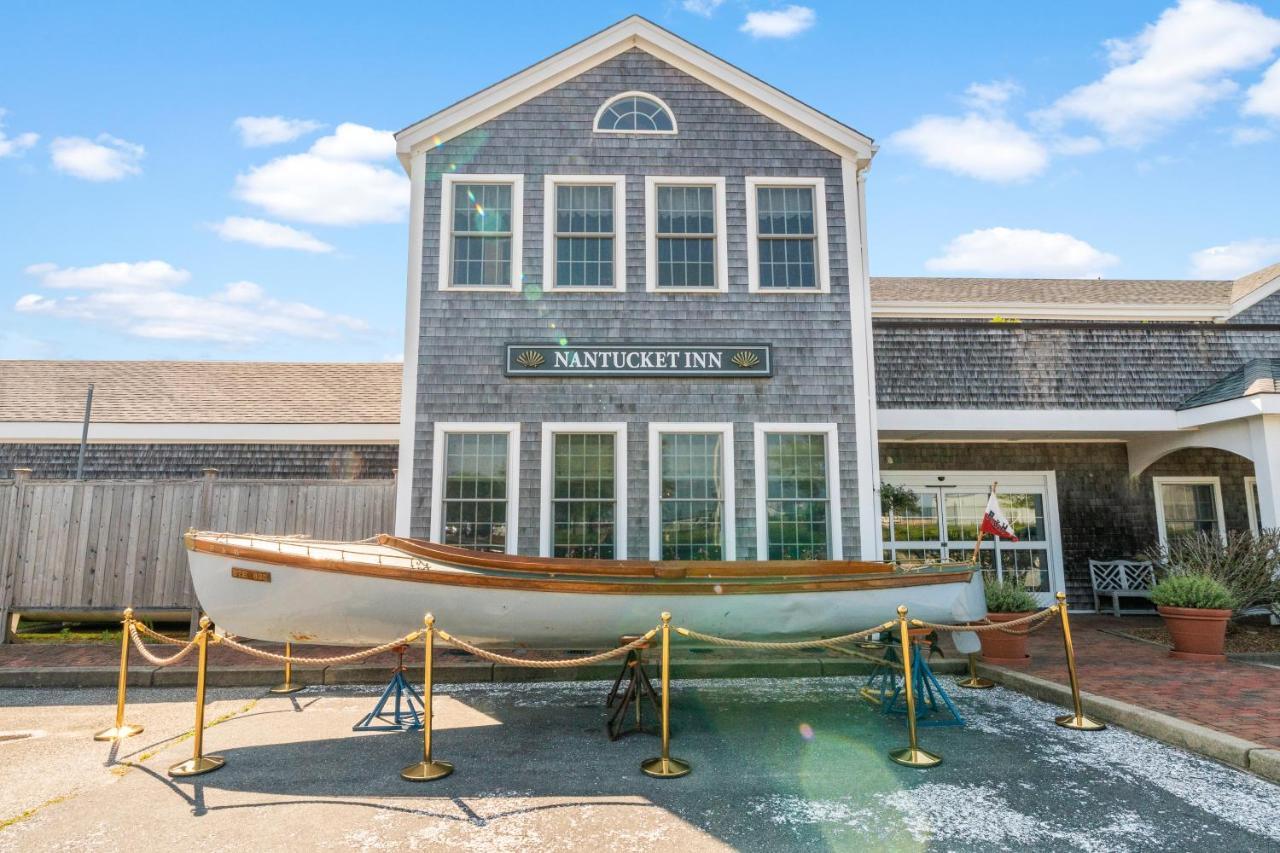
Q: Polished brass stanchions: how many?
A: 8